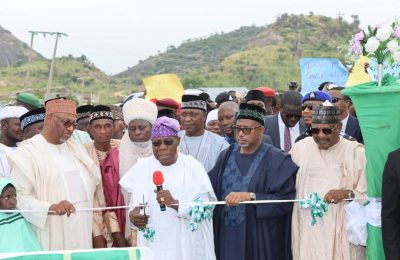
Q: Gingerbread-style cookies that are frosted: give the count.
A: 0